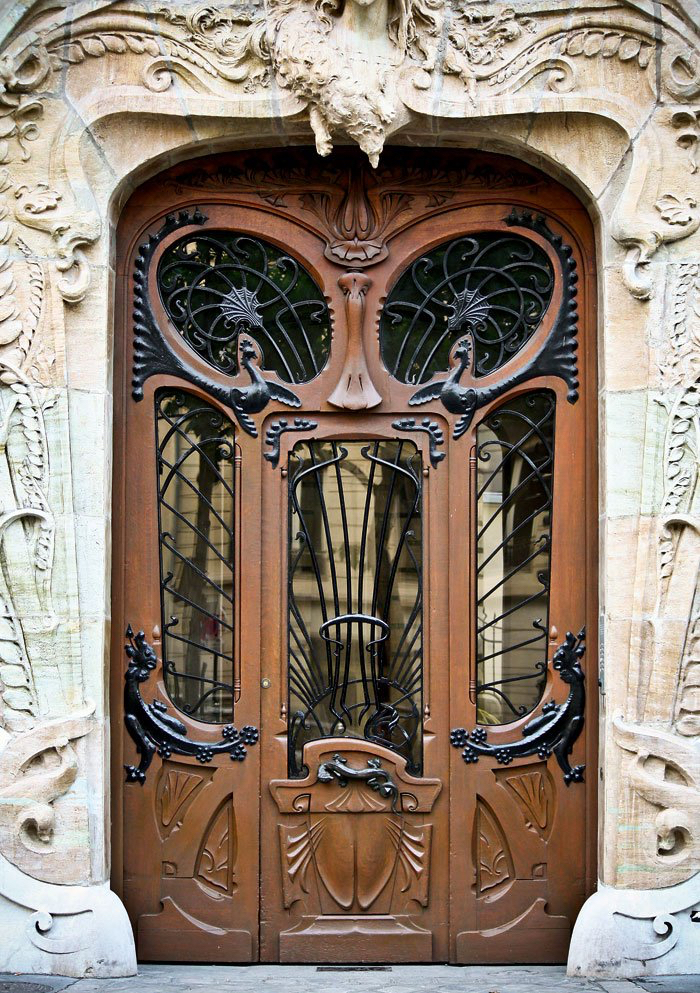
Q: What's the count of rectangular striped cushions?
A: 0